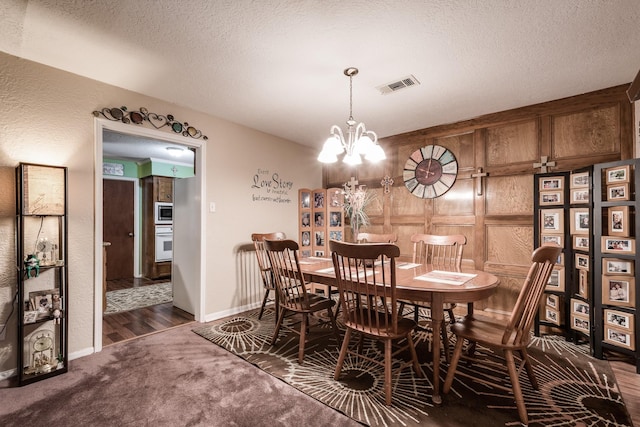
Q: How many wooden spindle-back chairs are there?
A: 6